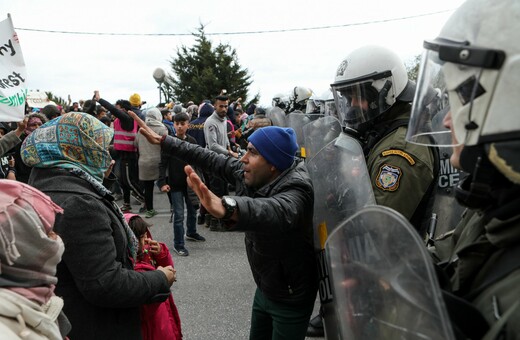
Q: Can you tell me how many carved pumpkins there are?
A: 0